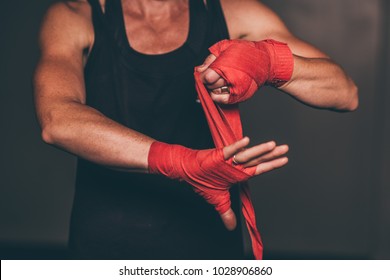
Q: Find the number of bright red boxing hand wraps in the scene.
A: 2